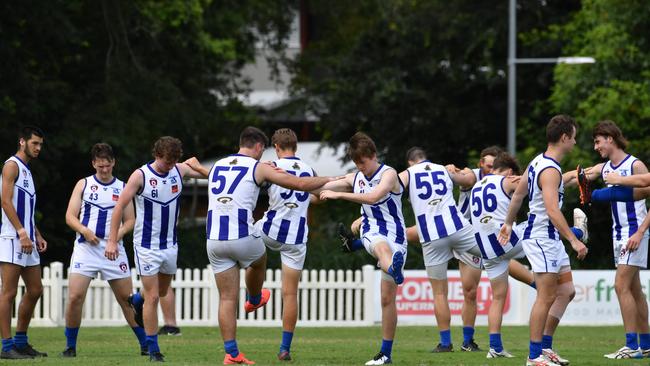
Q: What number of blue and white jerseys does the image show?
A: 11